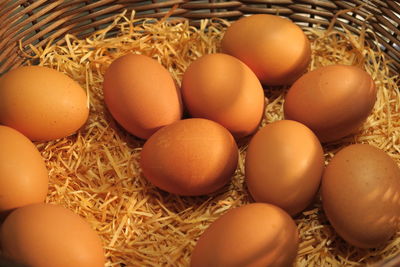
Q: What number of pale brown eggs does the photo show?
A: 11